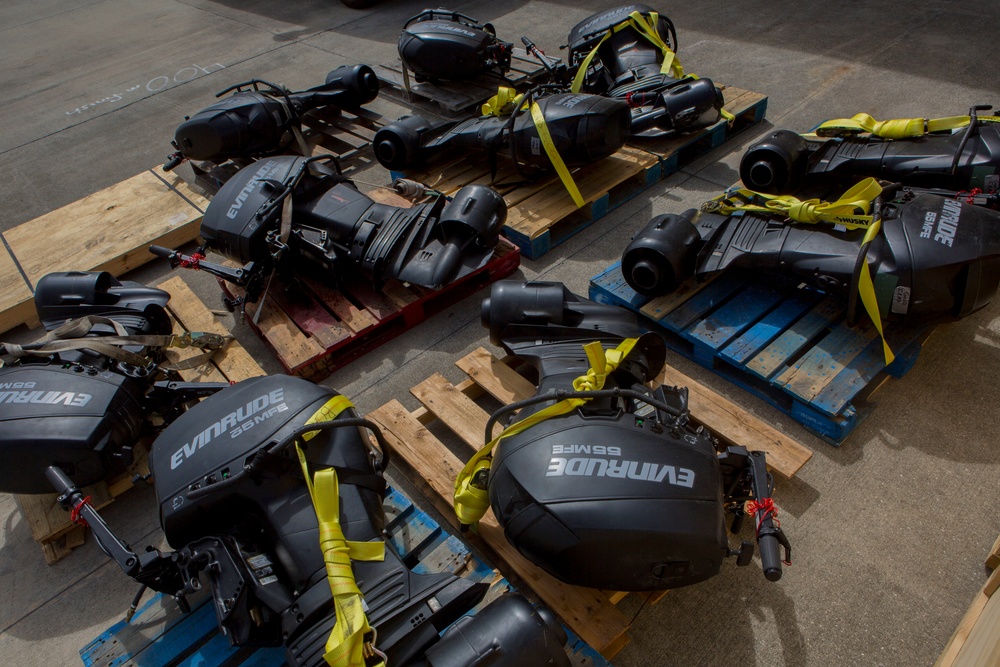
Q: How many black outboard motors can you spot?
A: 10